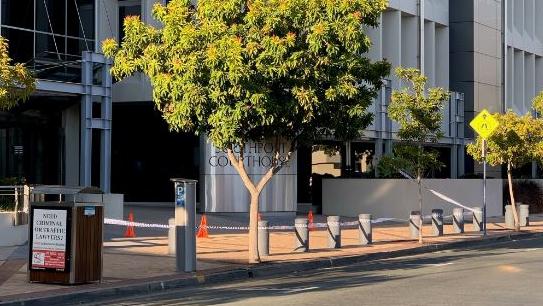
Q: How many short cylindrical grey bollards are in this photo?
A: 11